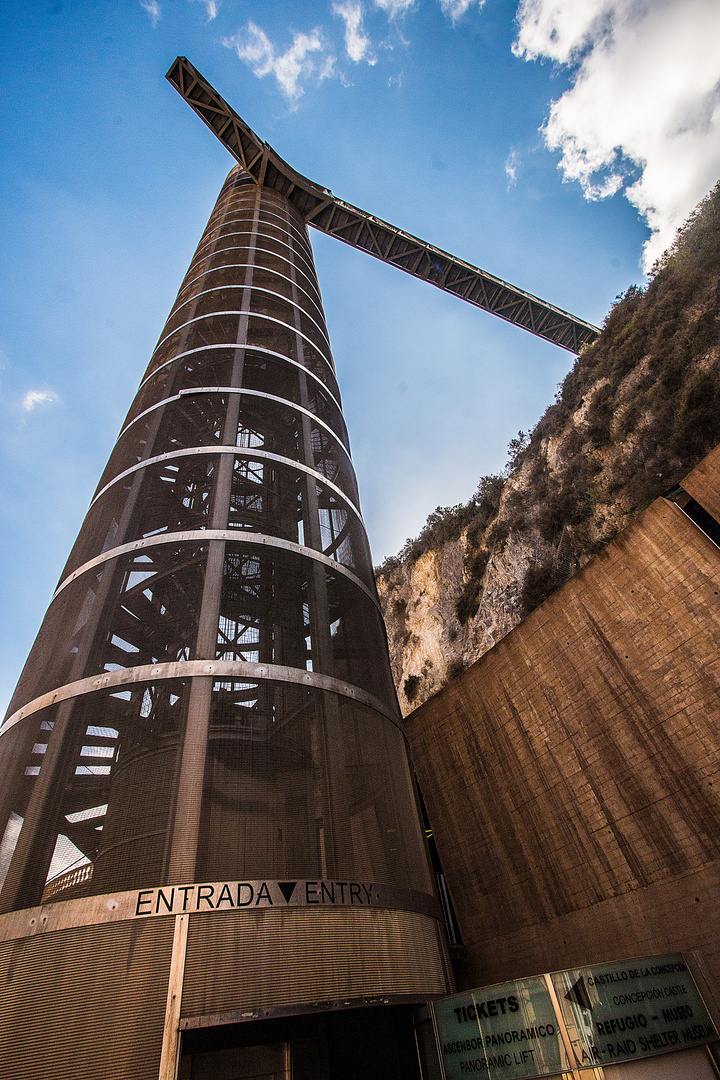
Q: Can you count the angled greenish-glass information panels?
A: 2